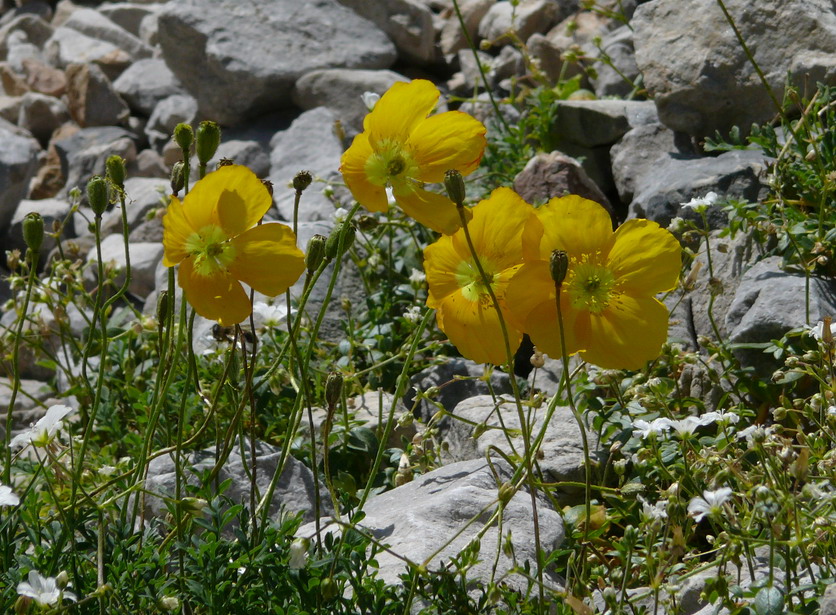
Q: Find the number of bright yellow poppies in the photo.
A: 4